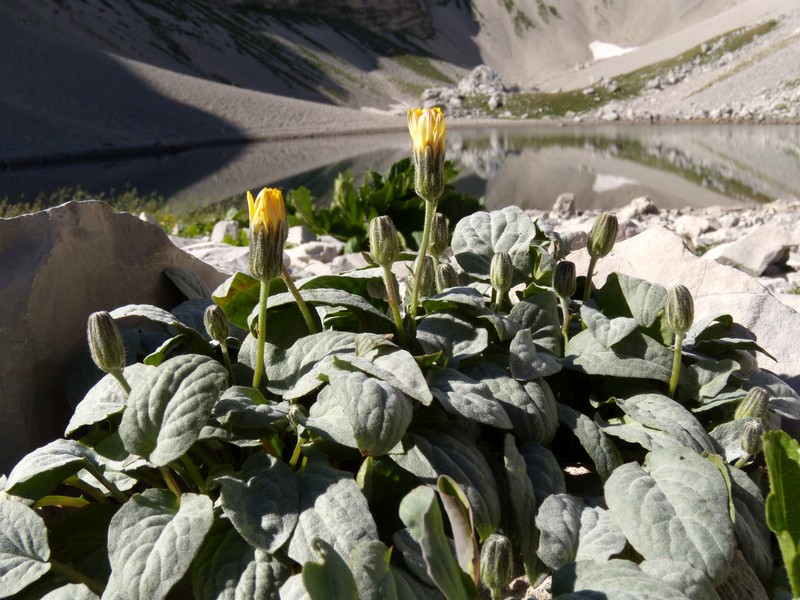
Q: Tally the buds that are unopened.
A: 13